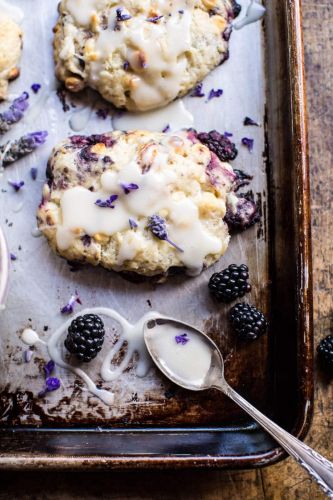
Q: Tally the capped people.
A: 0